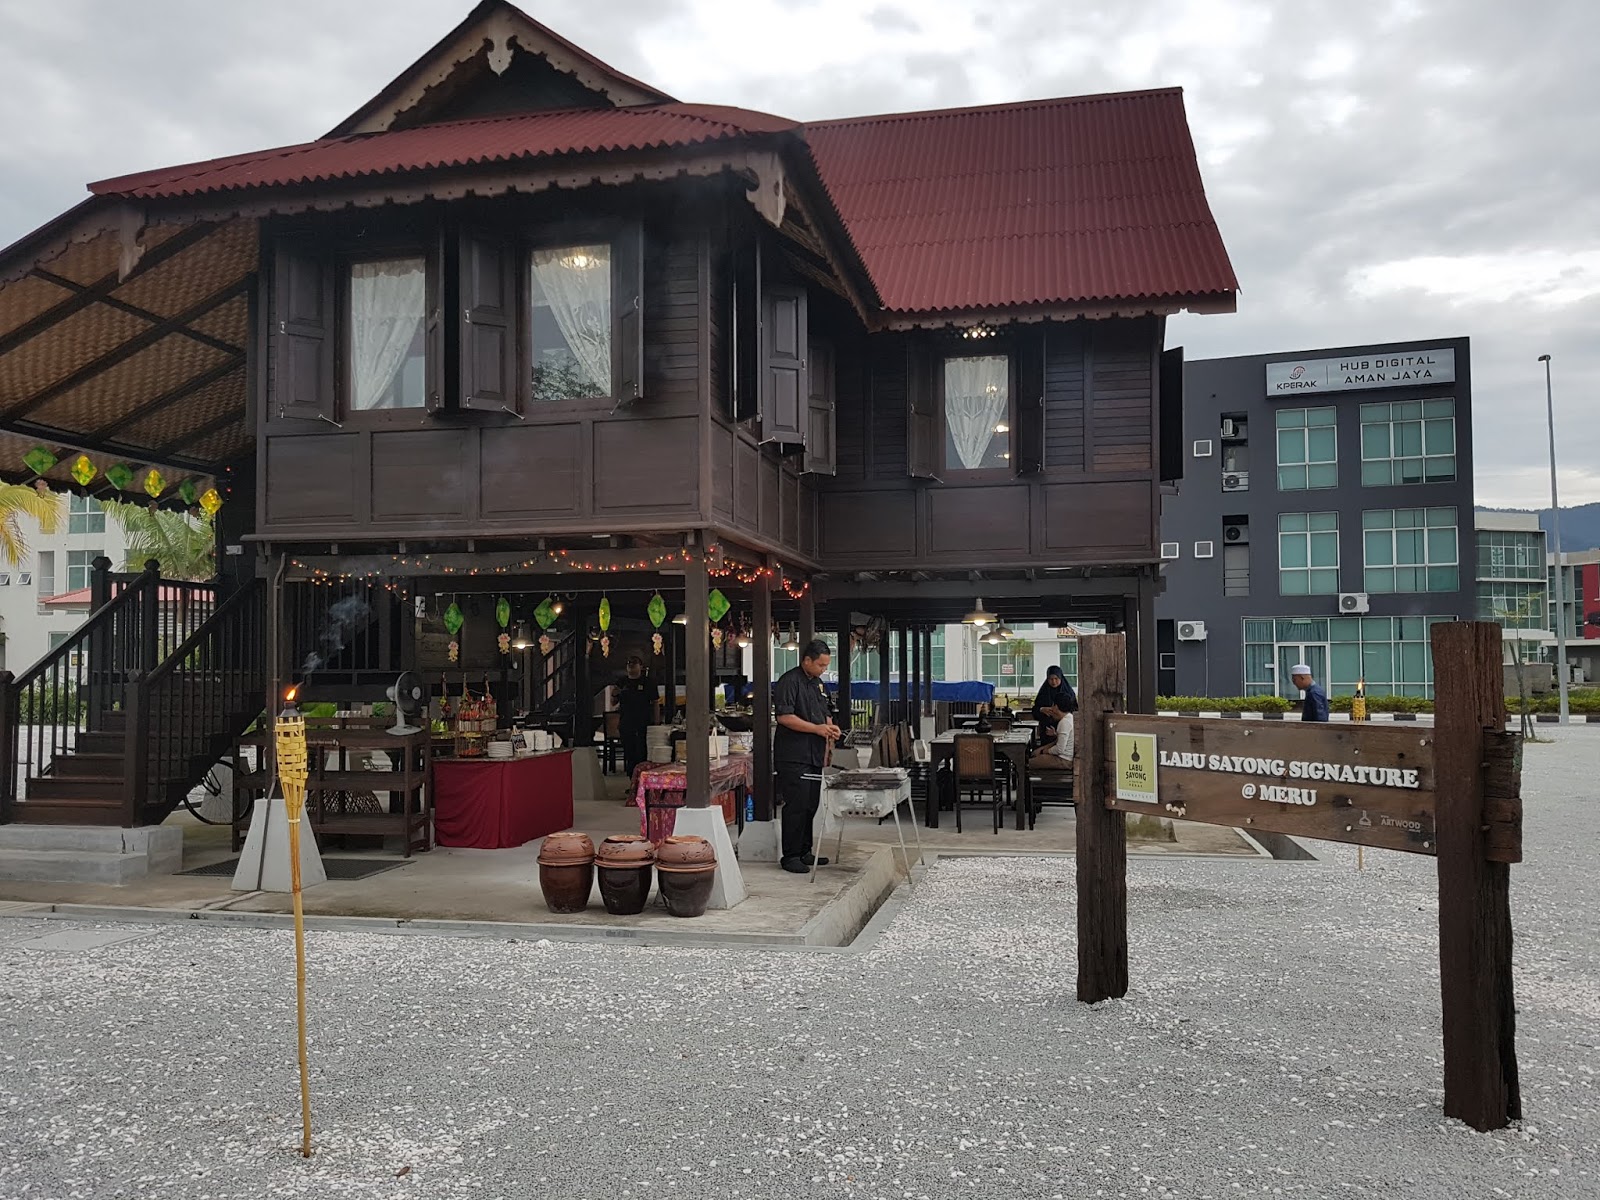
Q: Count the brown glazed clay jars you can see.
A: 3